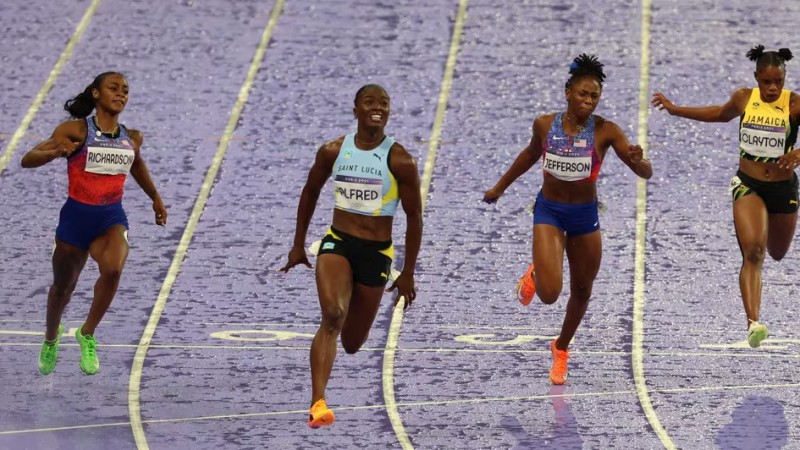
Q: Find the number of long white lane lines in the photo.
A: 4